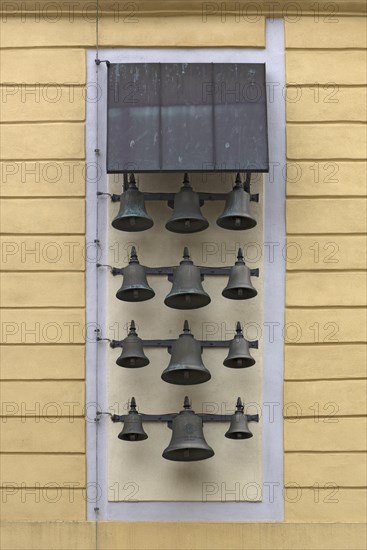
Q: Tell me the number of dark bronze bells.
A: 12